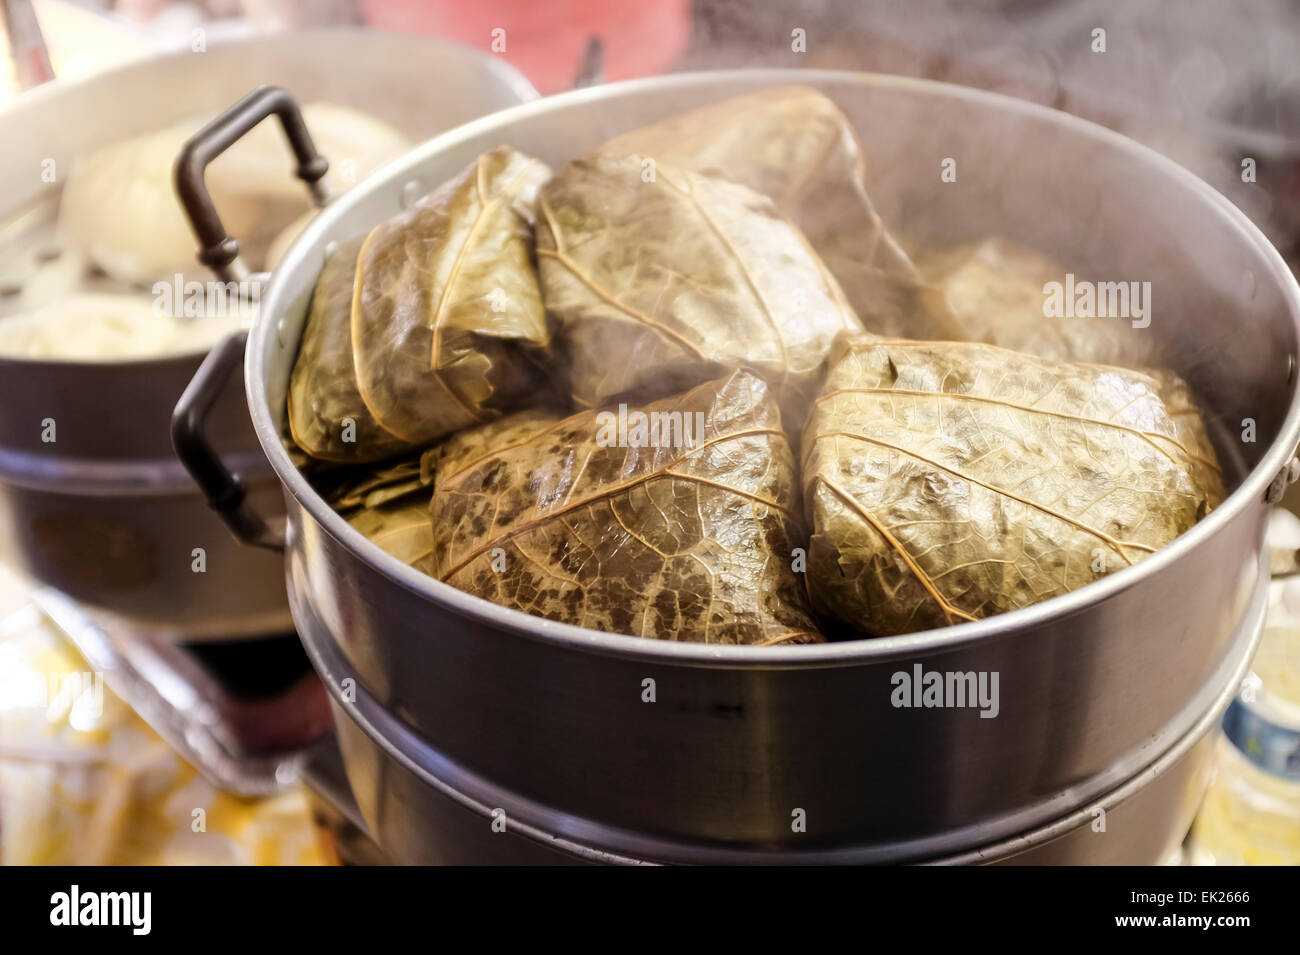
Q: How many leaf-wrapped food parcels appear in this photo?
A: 6